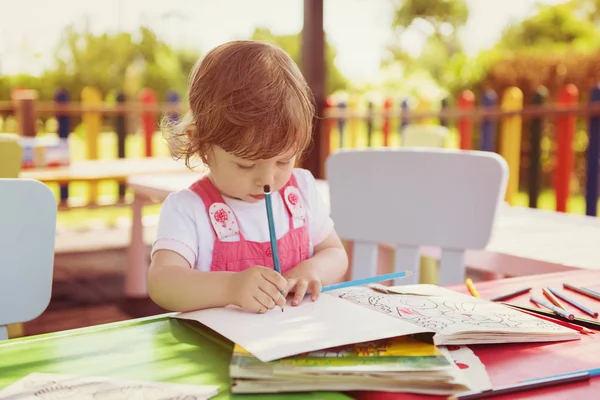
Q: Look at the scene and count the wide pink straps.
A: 2